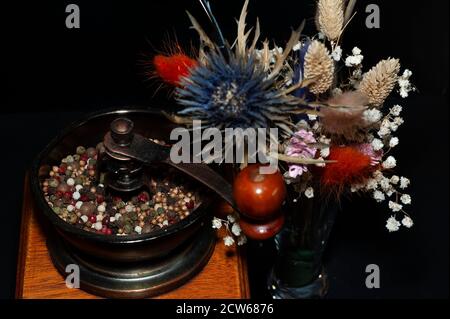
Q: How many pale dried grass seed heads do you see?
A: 3